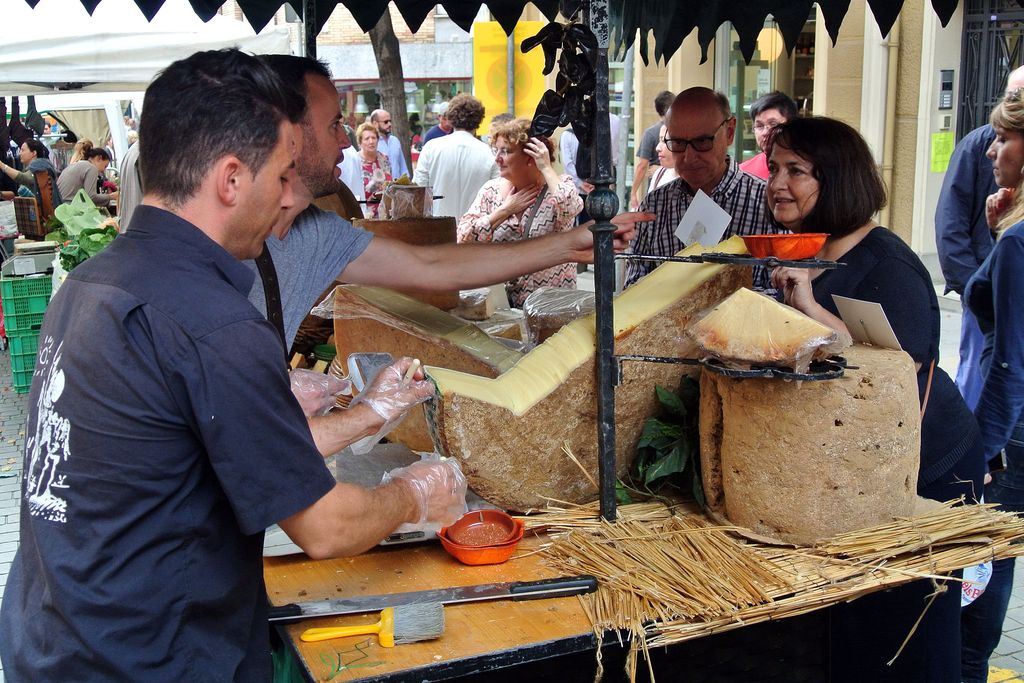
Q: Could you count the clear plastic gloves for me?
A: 3